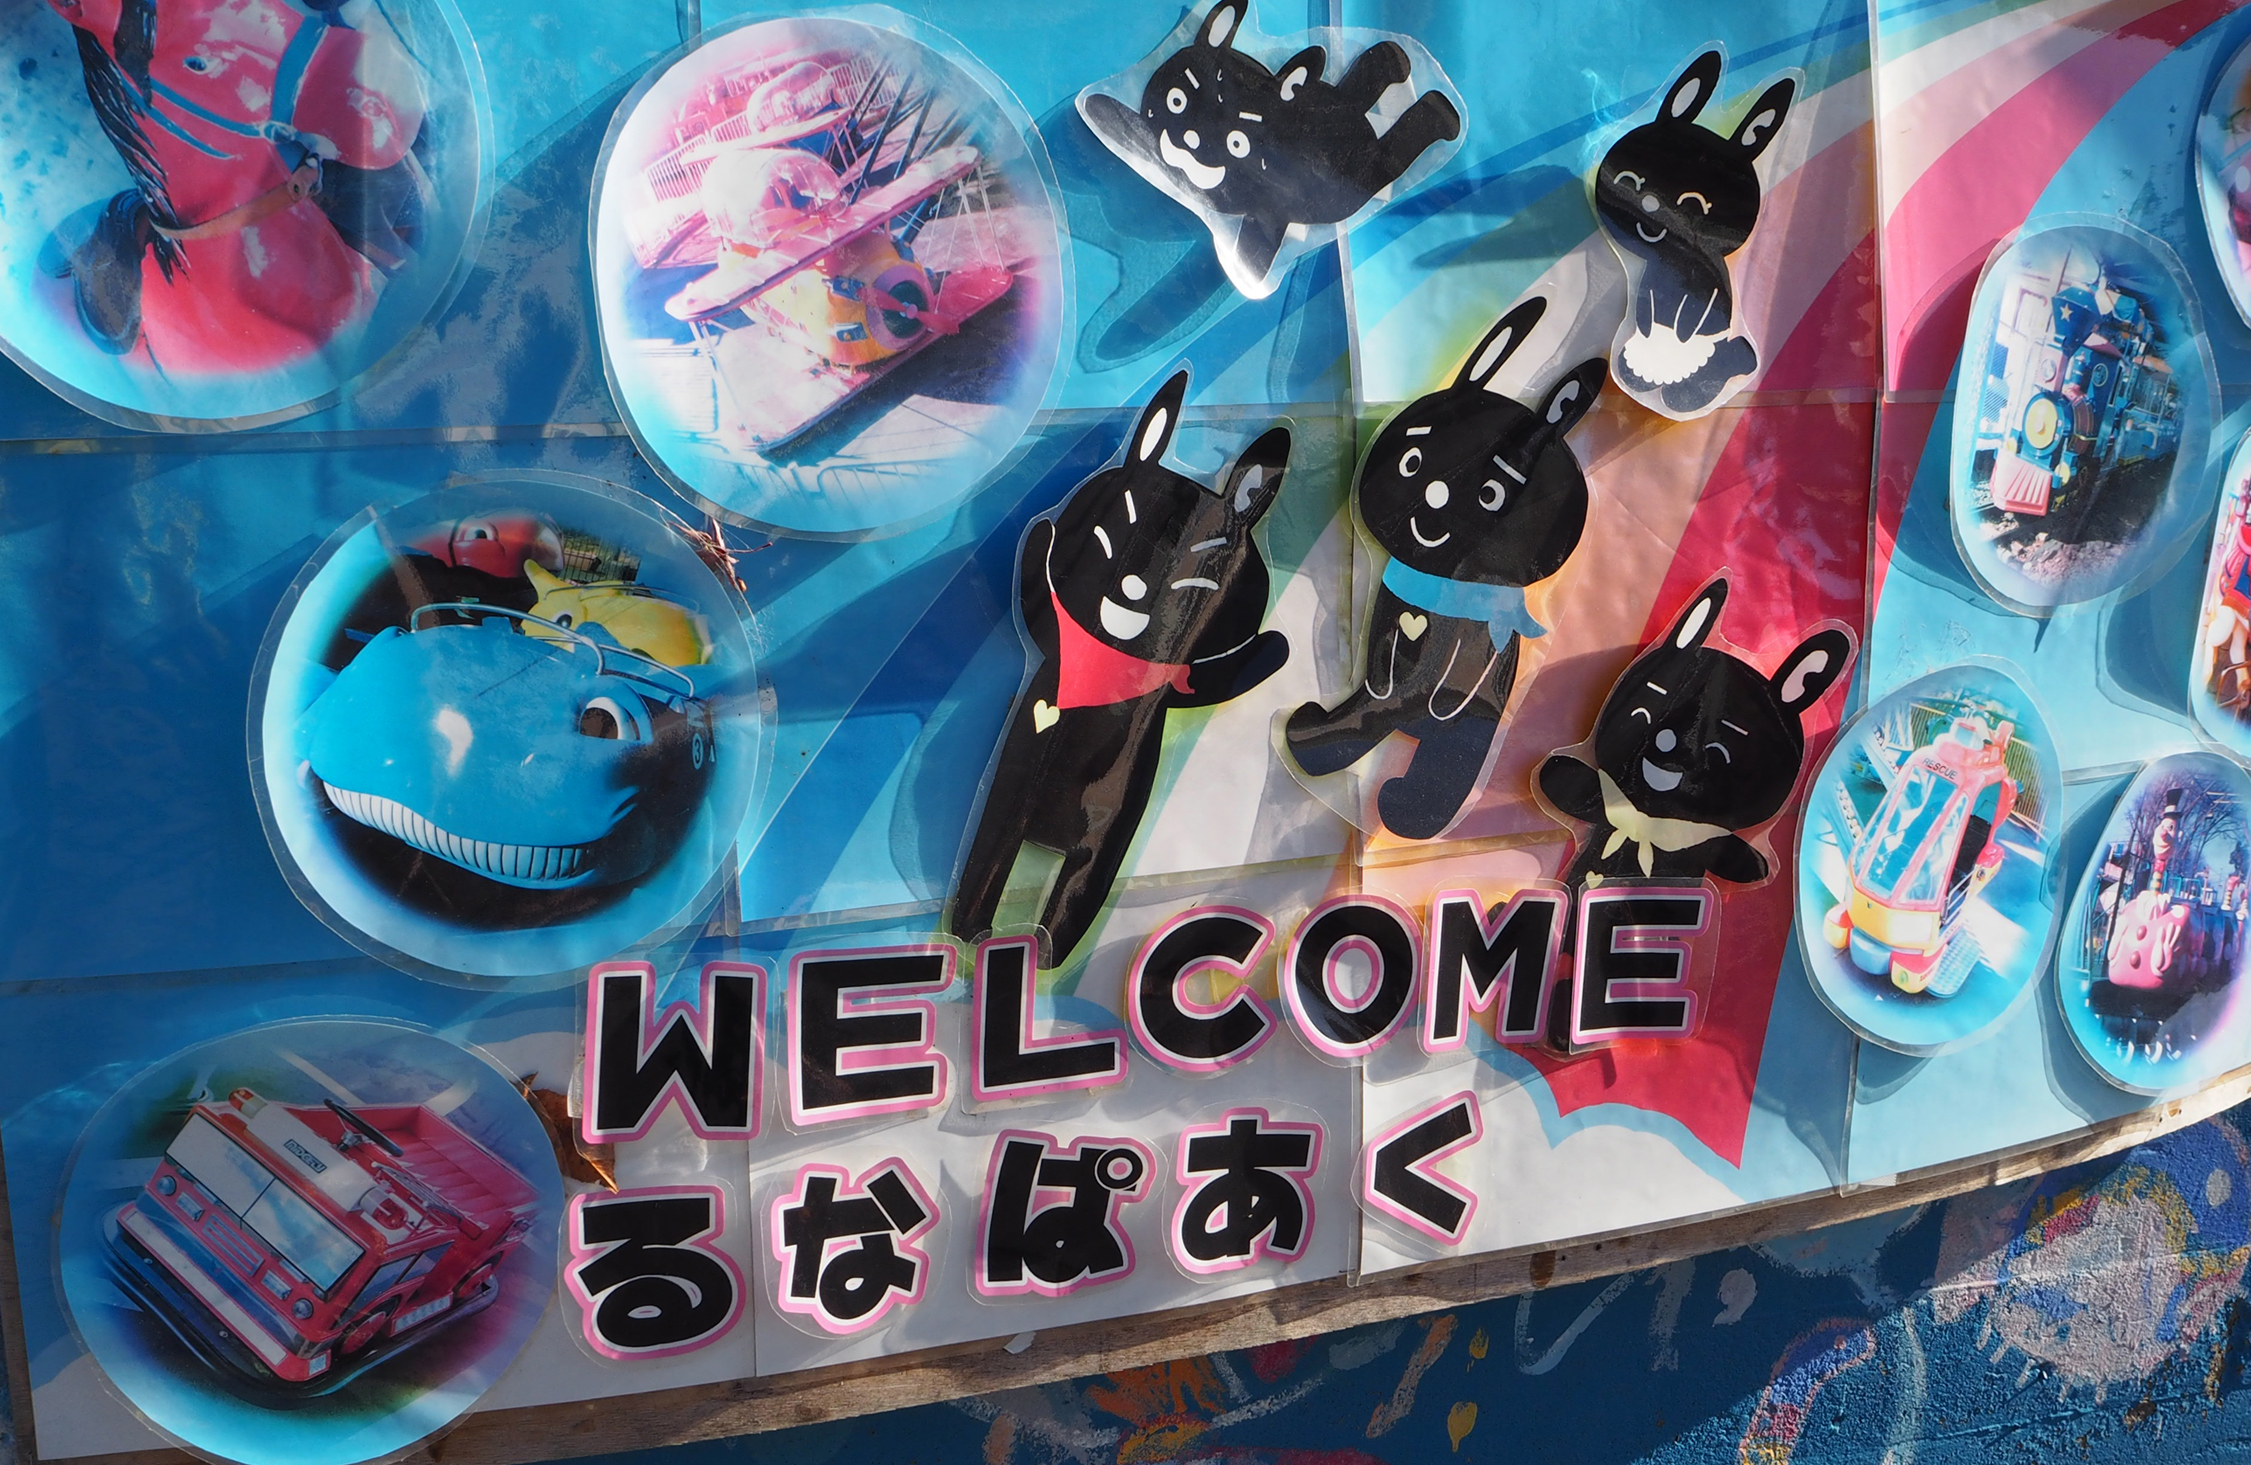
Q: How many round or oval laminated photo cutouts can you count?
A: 9